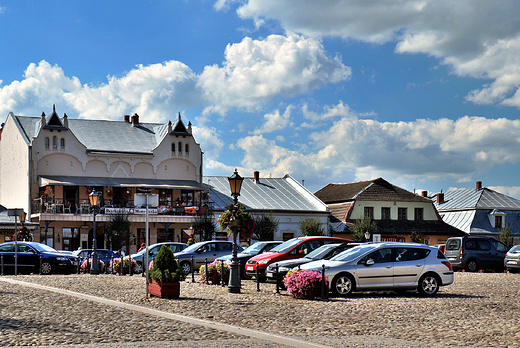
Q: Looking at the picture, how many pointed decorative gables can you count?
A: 2